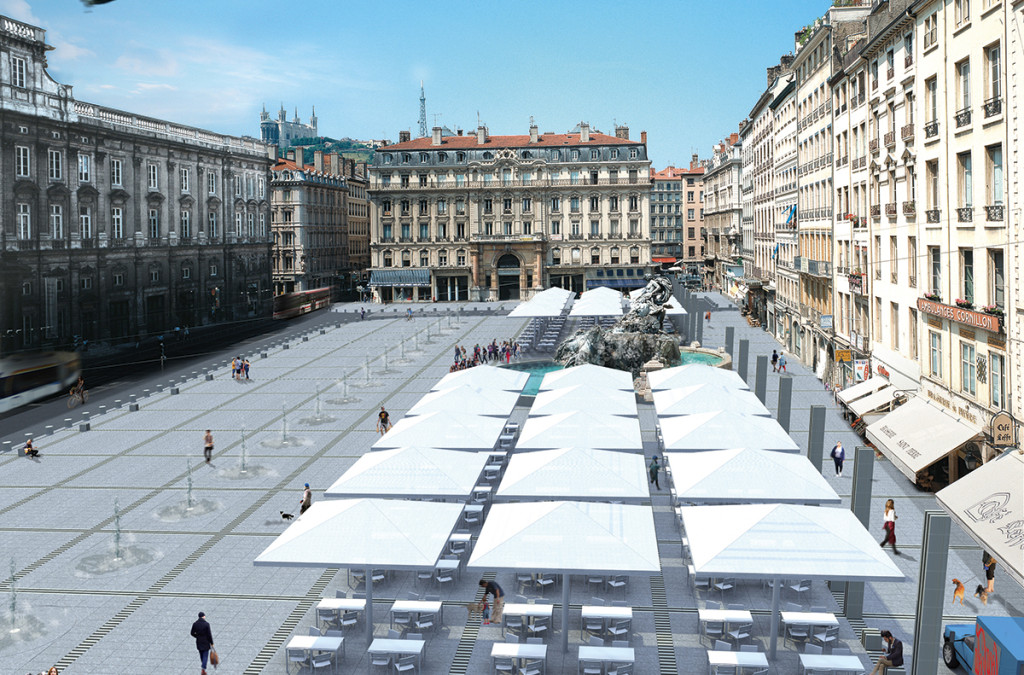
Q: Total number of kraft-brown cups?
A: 0